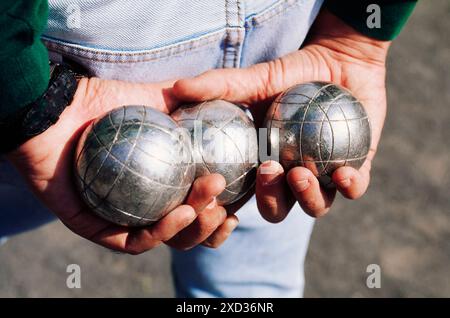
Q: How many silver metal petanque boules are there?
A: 3